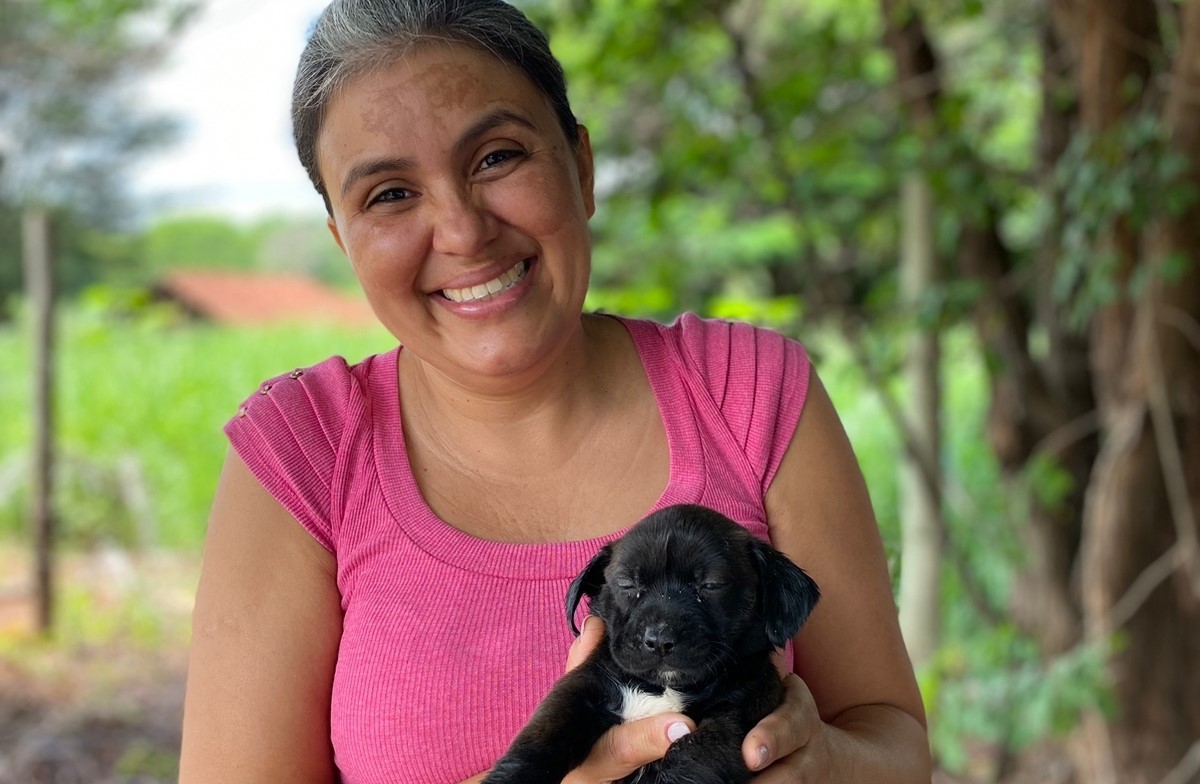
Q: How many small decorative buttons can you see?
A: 3